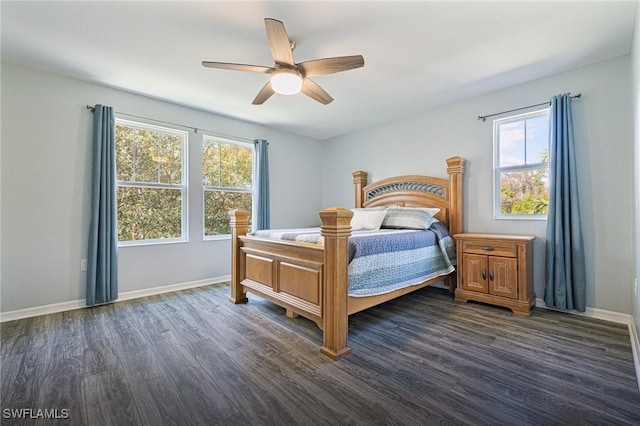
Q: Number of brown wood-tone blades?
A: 5